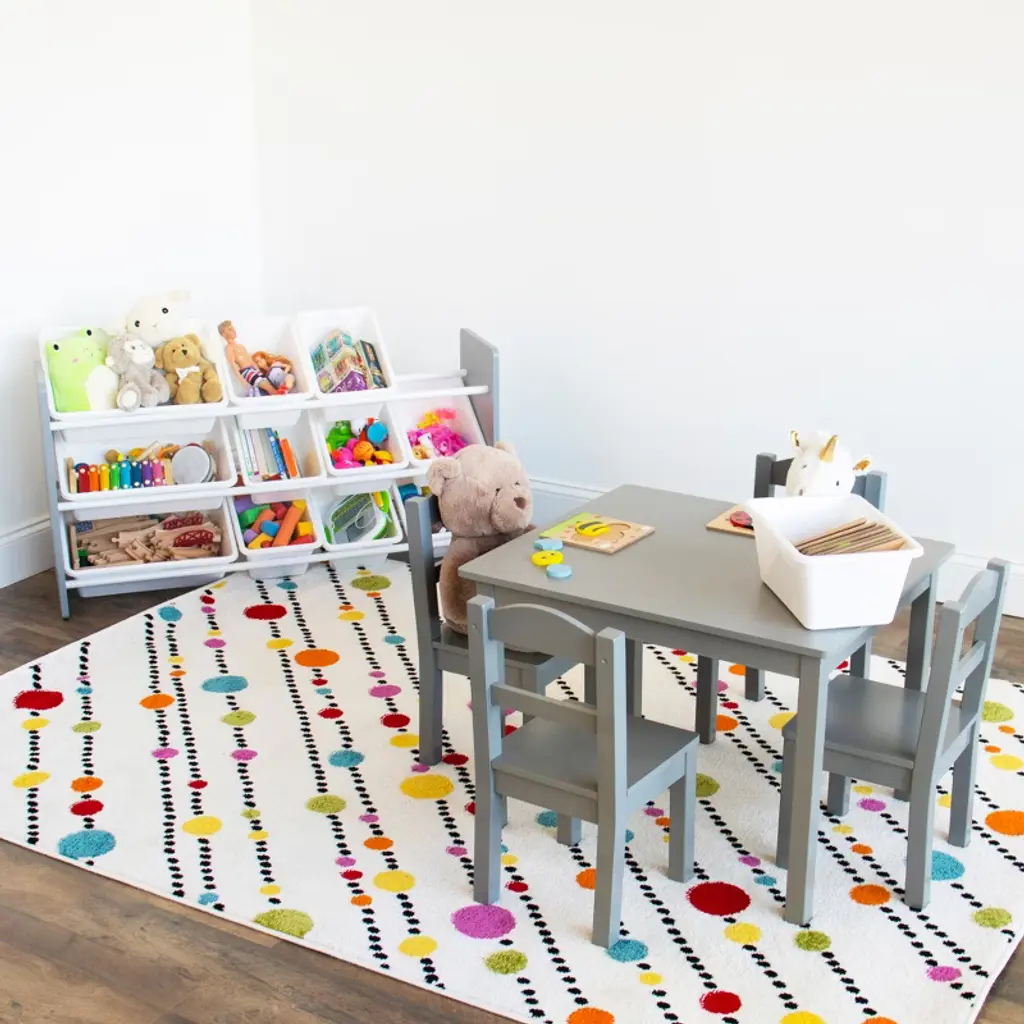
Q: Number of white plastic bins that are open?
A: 12